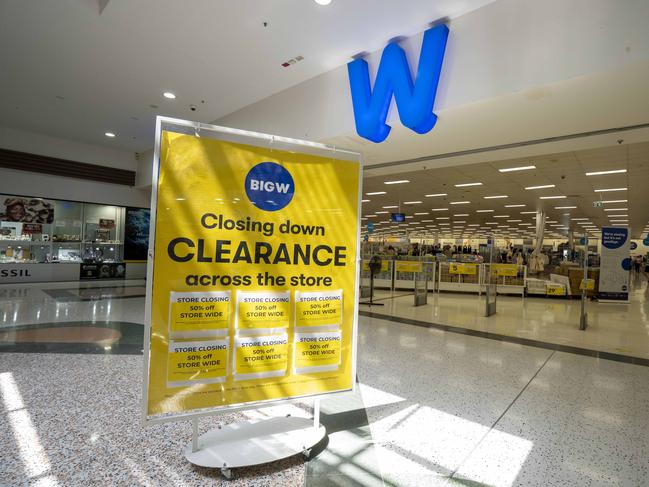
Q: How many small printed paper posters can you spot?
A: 6